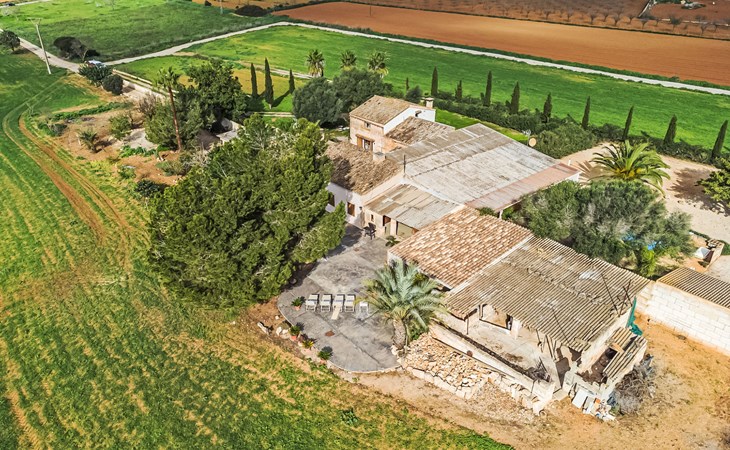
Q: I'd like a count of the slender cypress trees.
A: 13